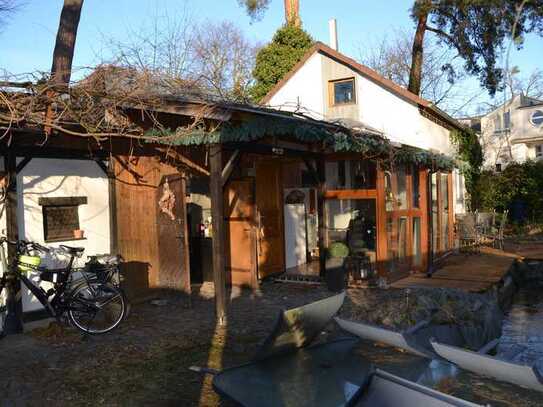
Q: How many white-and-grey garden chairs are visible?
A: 4